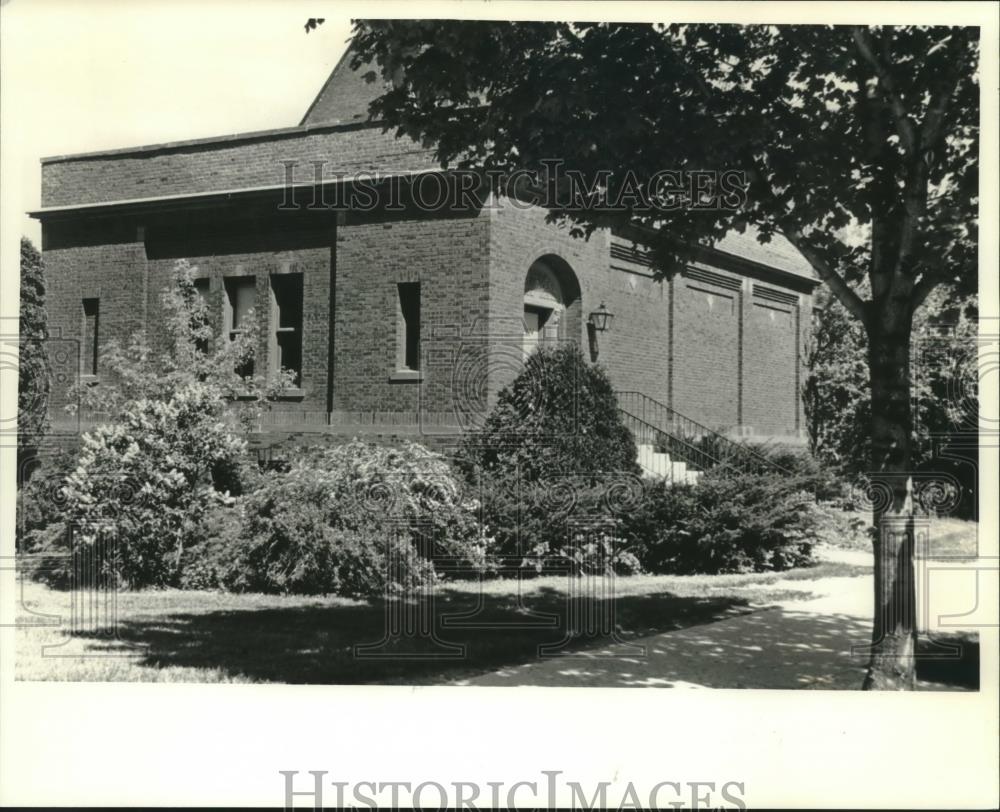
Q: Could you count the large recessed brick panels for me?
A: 3